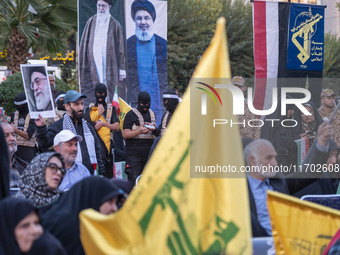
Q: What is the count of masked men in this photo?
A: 5